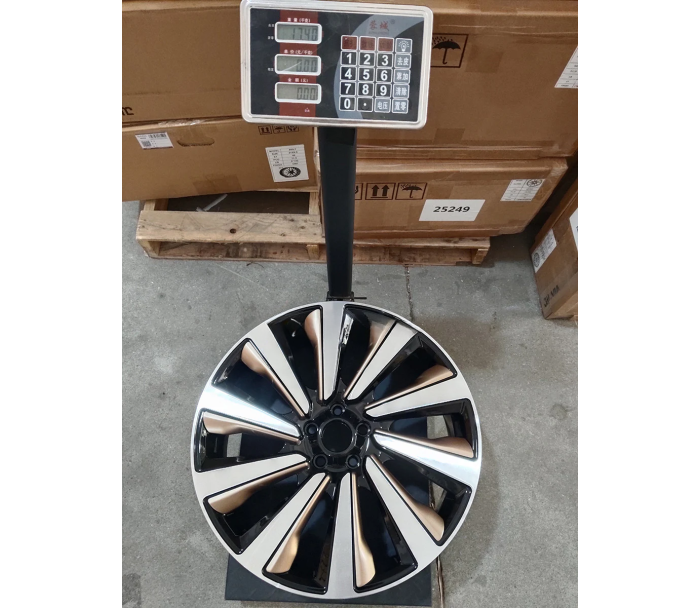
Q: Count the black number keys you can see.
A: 10